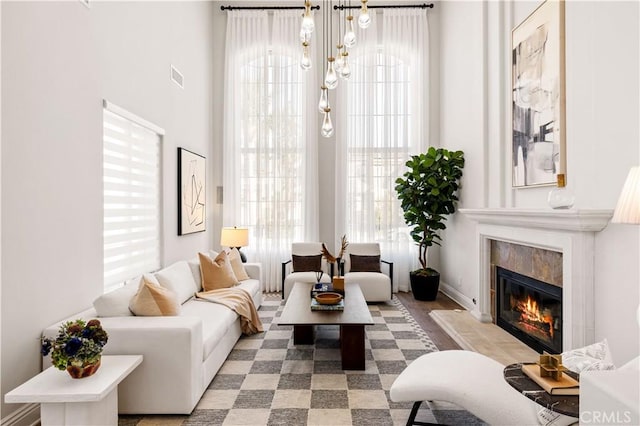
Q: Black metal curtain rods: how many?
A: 2